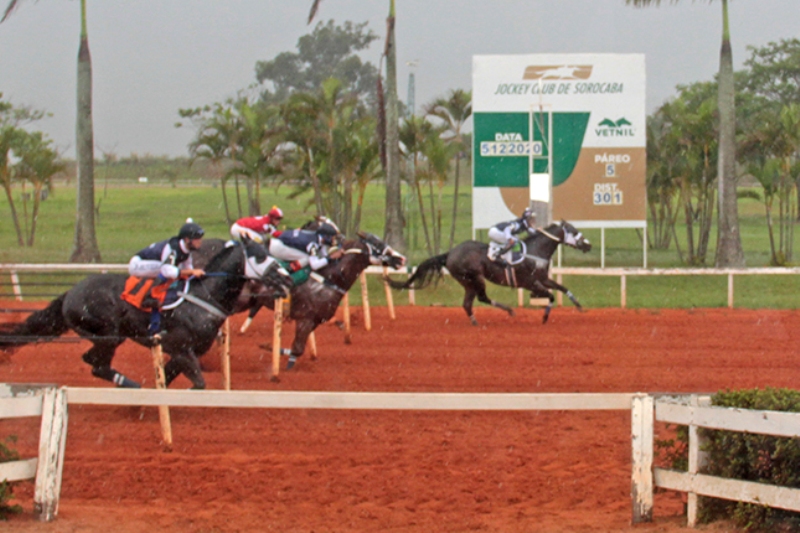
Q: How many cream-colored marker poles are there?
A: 7